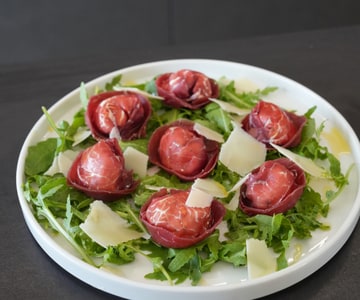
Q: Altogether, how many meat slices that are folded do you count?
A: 7